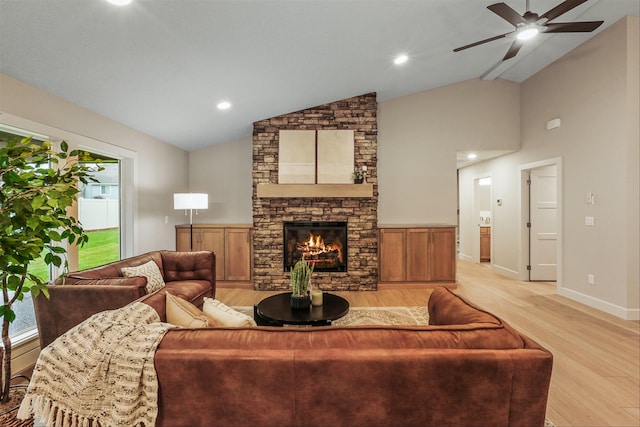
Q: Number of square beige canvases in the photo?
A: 2